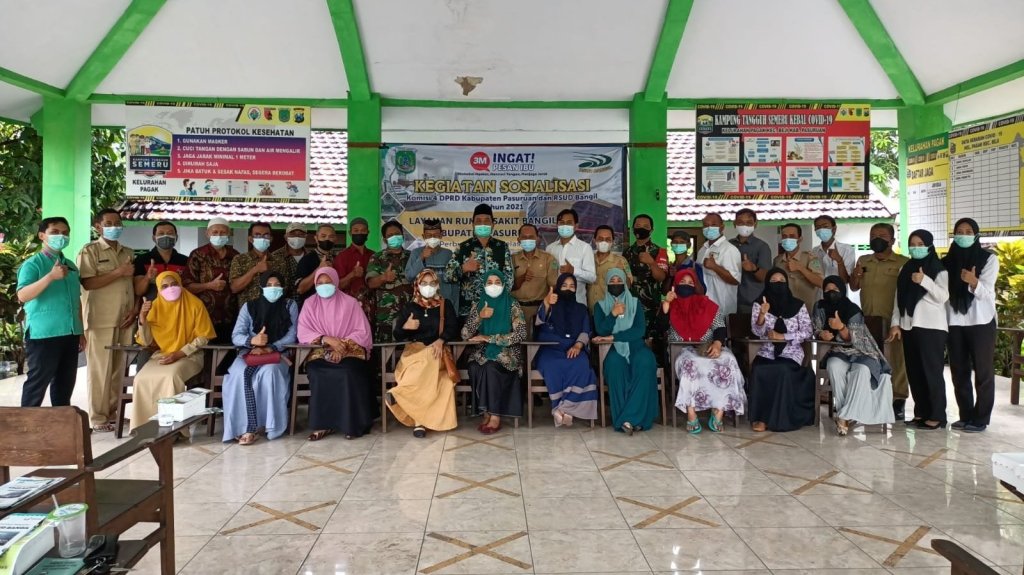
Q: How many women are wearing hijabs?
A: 12